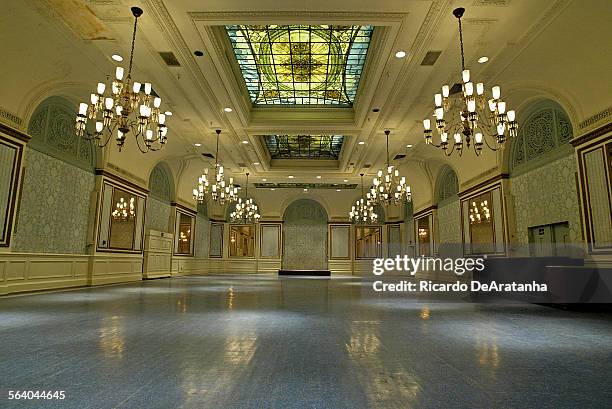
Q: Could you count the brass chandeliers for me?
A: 6